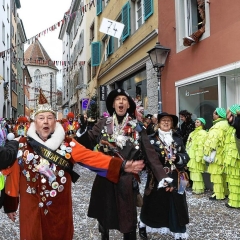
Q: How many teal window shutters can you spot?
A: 5